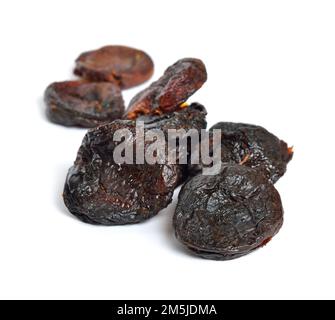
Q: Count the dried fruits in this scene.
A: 7